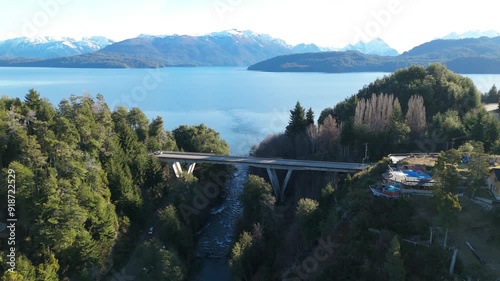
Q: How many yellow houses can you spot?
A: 1